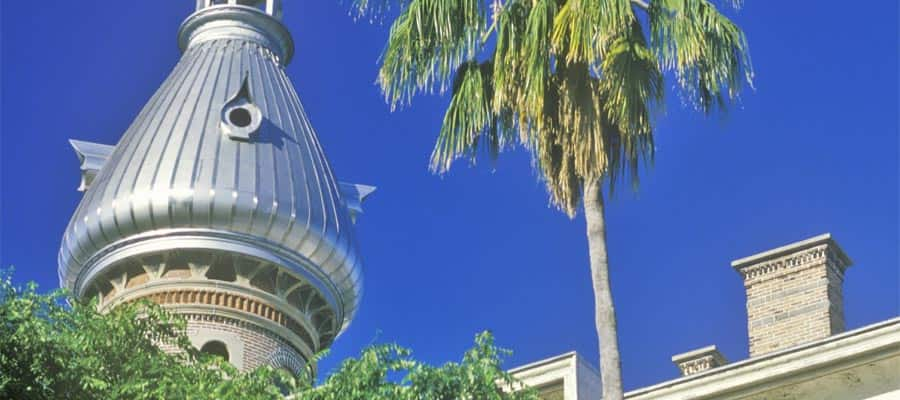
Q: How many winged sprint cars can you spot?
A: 0